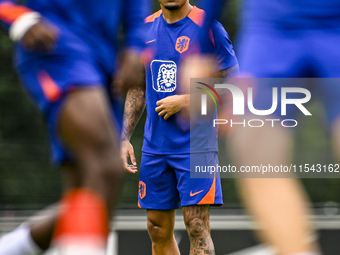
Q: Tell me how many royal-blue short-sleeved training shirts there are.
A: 1